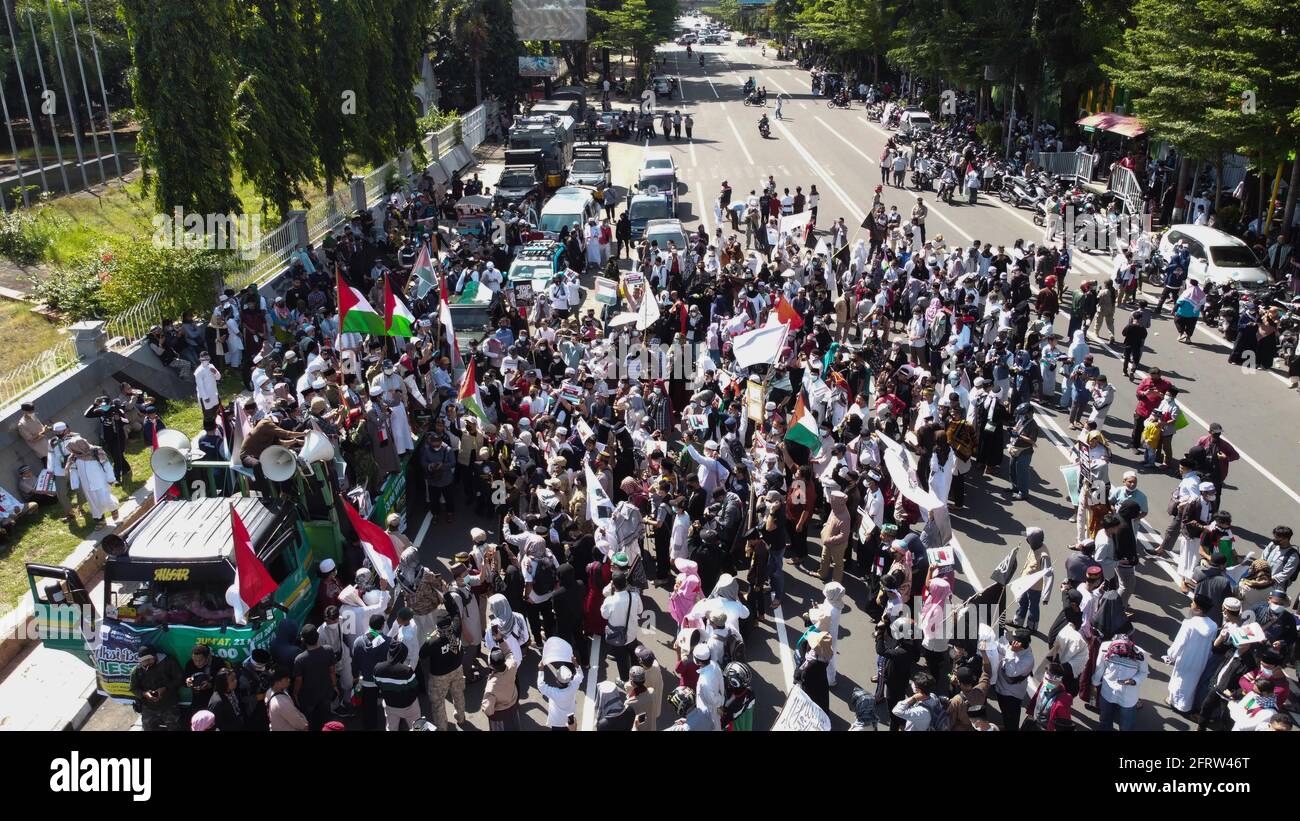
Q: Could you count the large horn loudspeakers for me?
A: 4